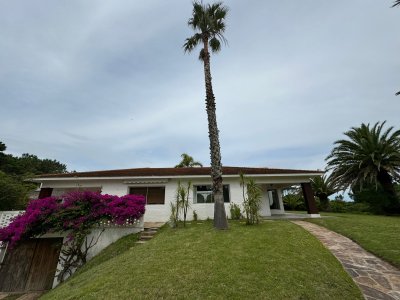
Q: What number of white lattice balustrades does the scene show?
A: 1